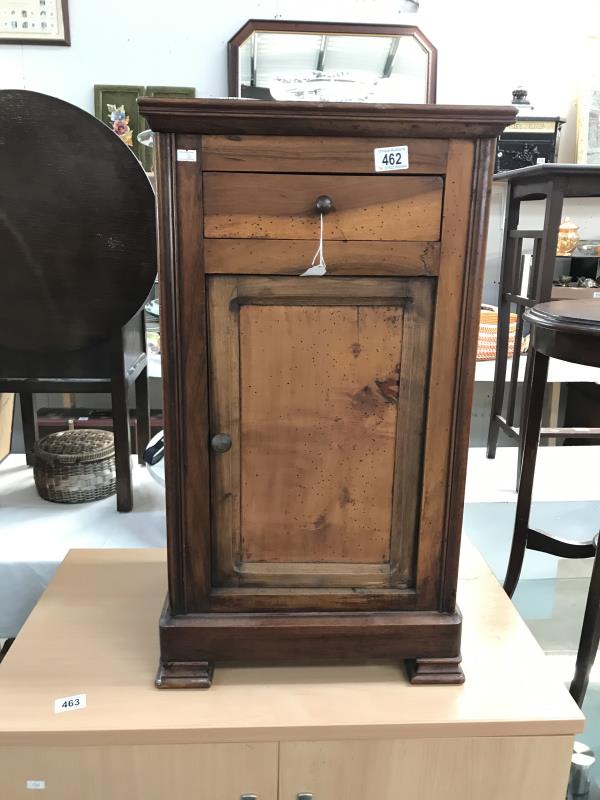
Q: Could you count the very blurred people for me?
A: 0